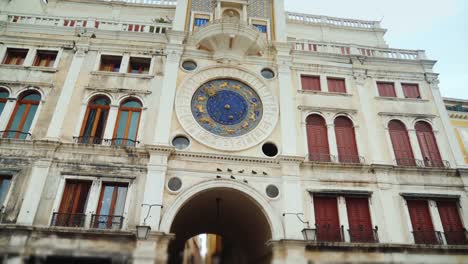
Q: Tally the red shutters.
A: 12